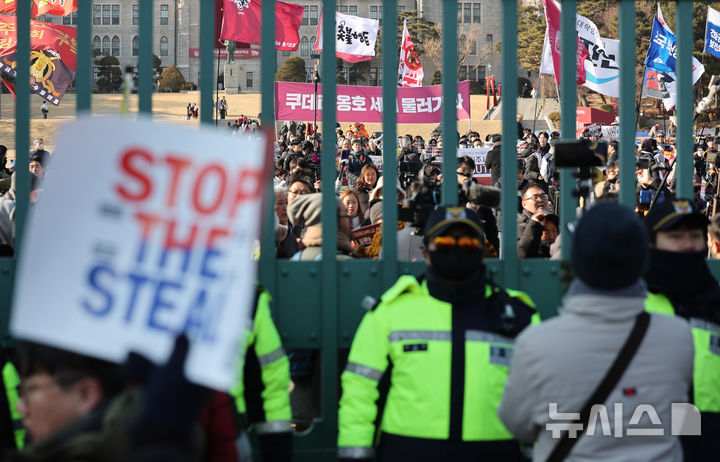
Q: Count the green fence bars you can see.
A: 12